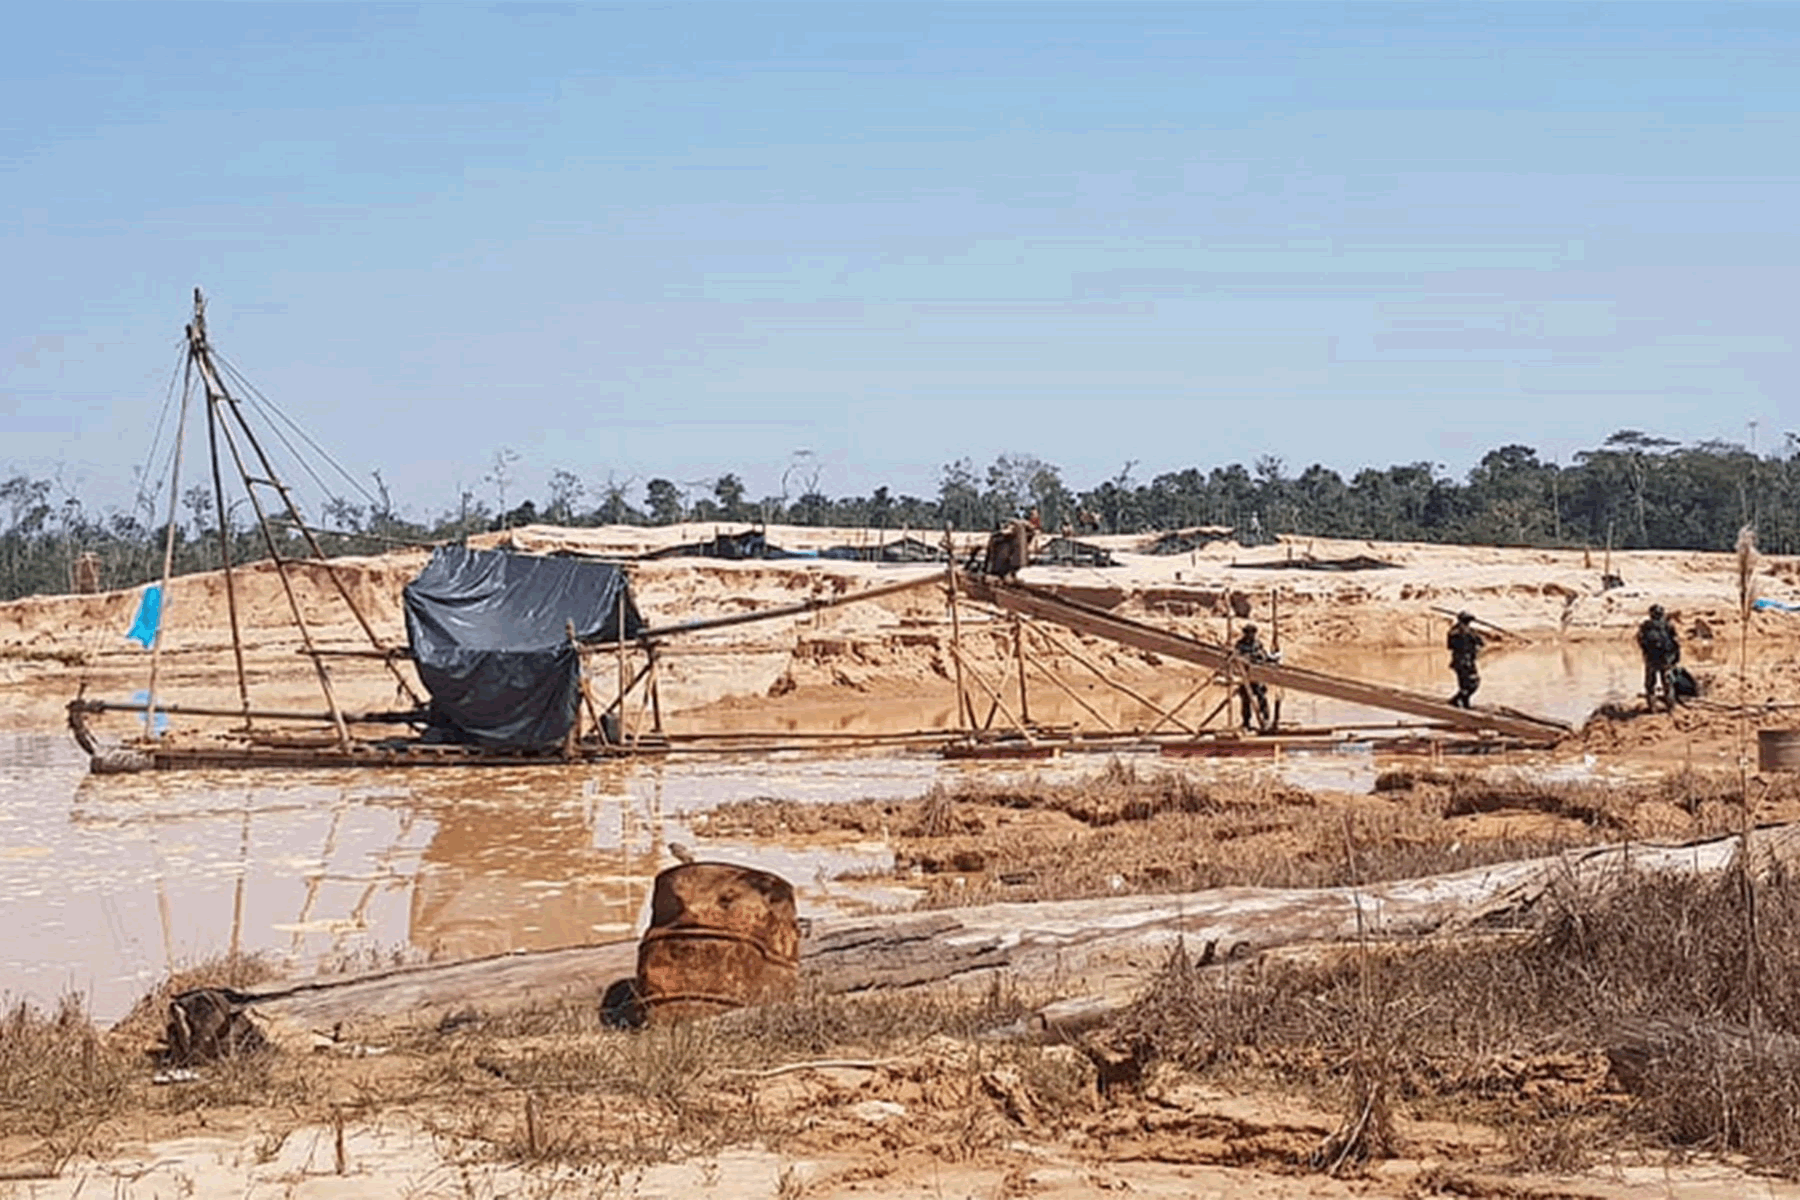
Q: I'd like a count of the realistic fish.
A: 0